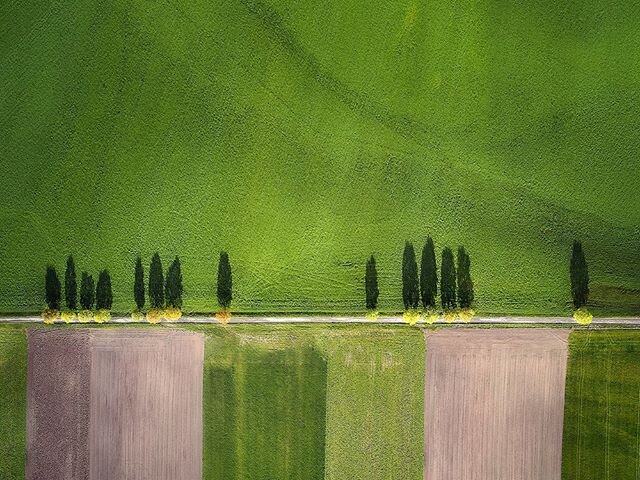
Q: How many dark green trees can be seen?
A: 14